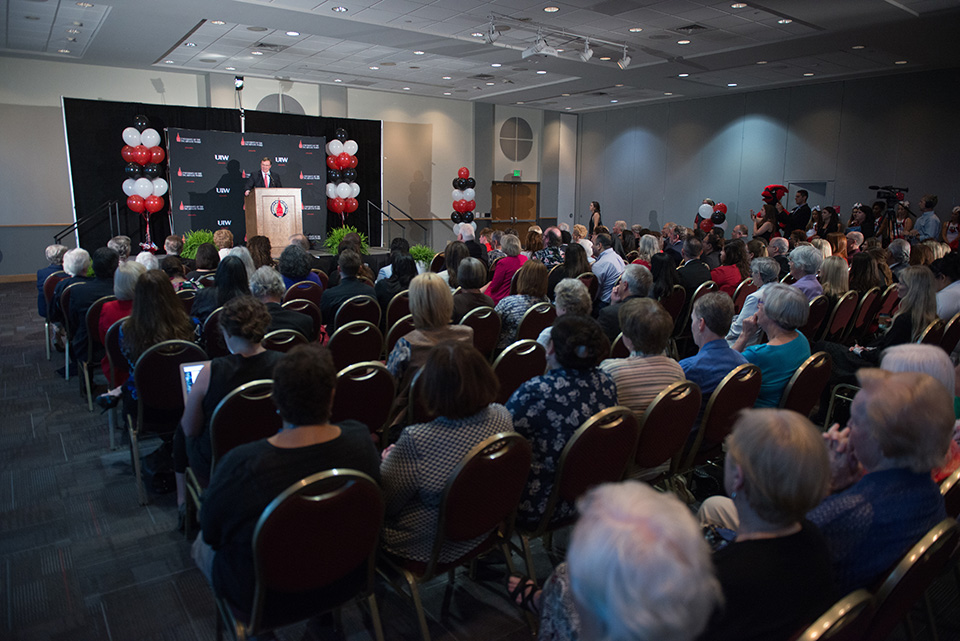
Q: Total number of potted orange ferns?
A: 0